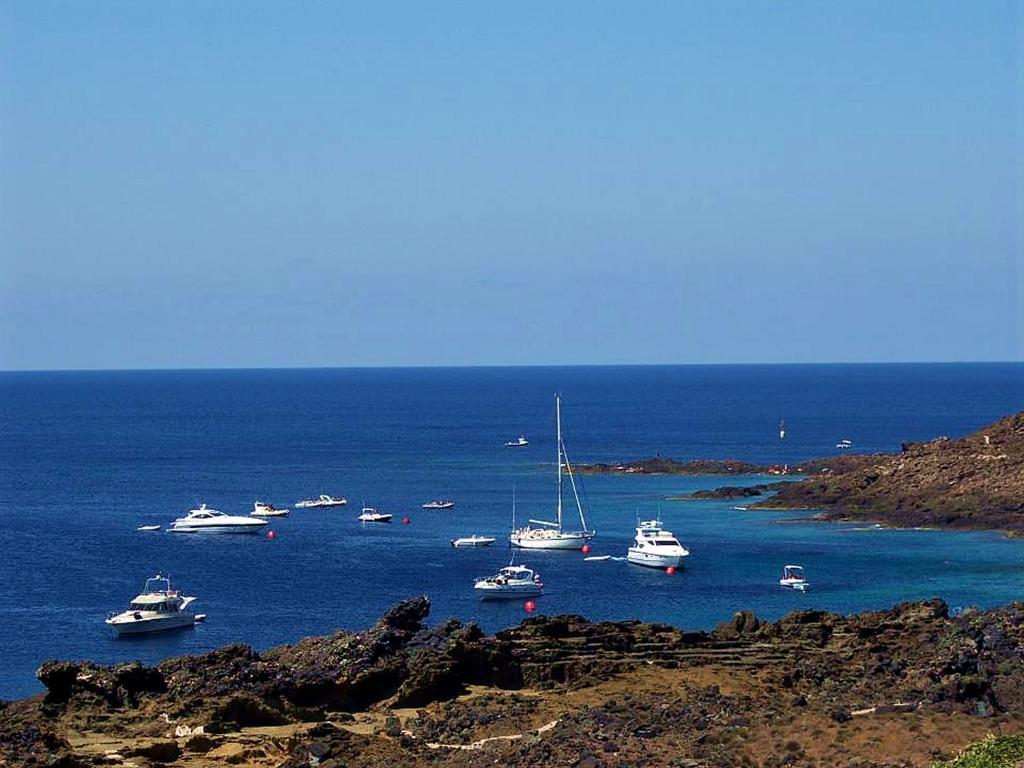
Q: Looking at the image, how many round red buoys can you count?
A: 5